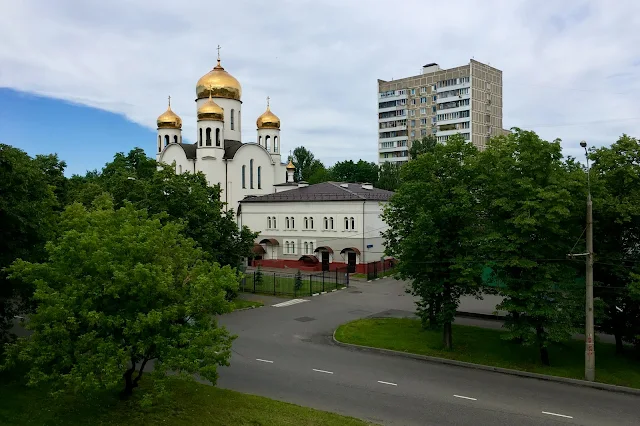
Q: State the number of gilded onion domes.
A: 5